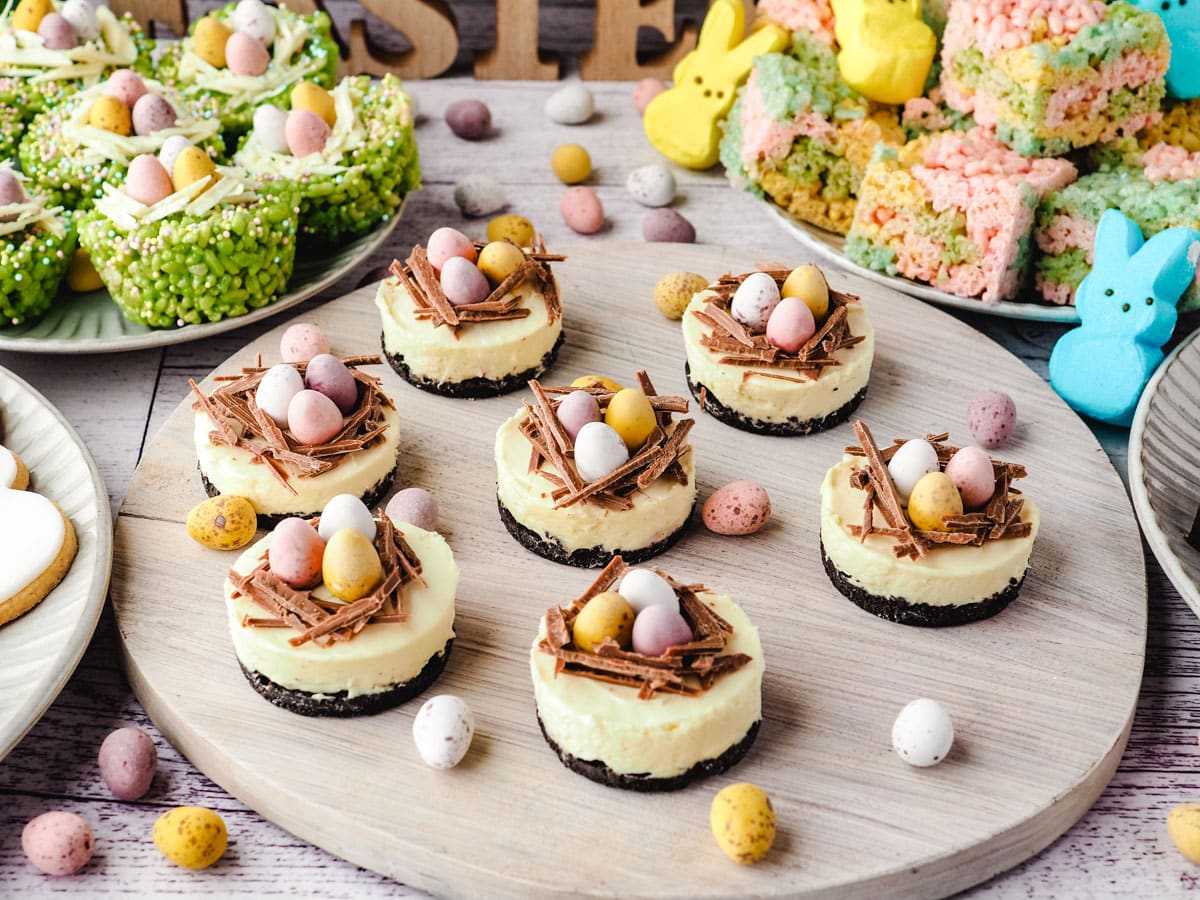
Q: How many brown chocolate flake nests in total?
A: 7